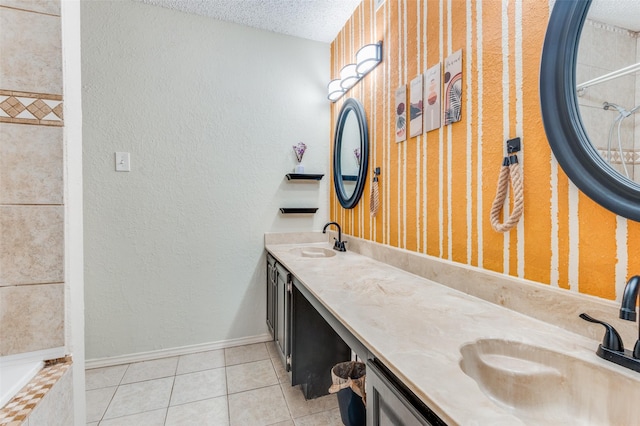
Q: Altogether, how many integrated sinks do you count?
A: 2